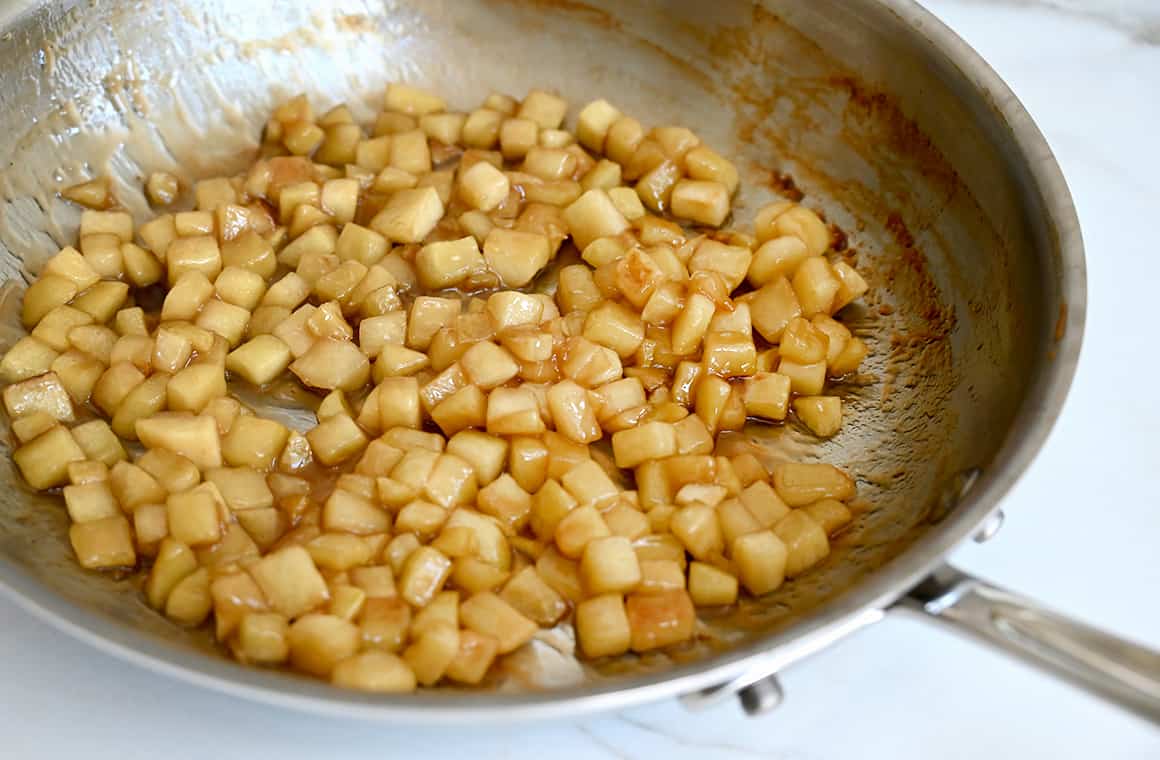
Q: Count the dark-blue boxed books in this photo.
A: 0